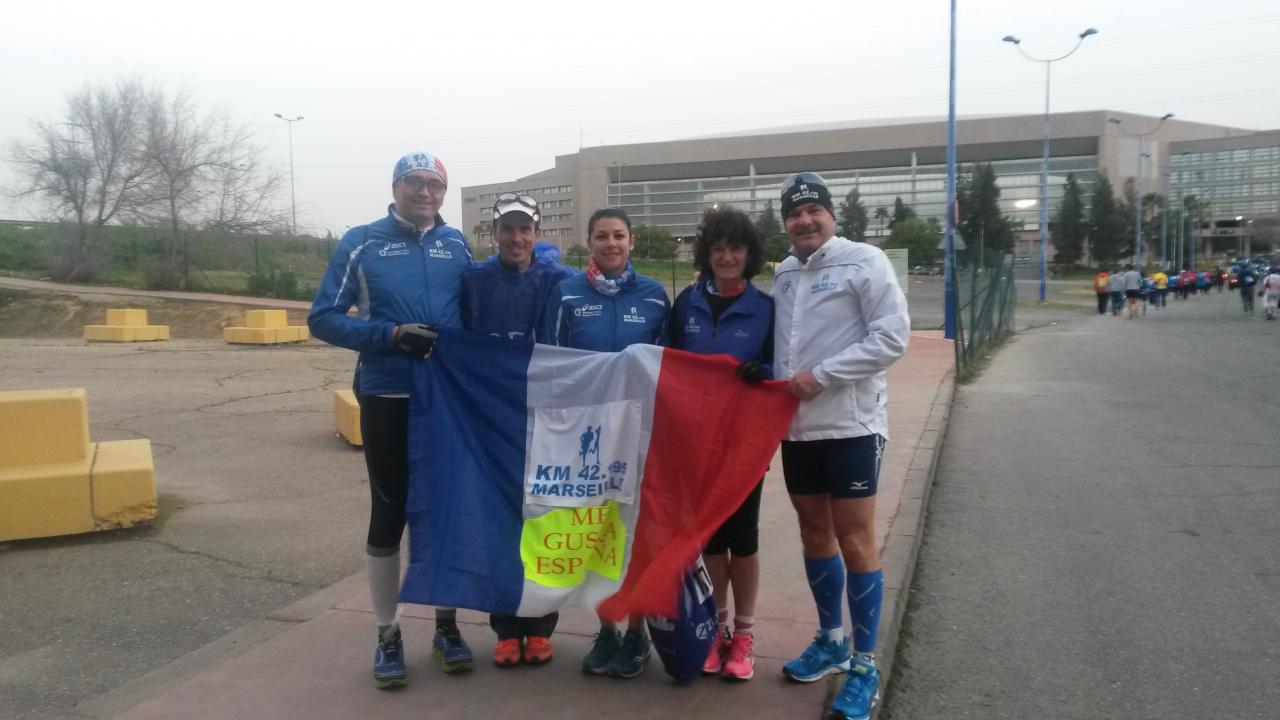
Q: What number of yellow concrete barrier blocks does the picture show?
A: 4